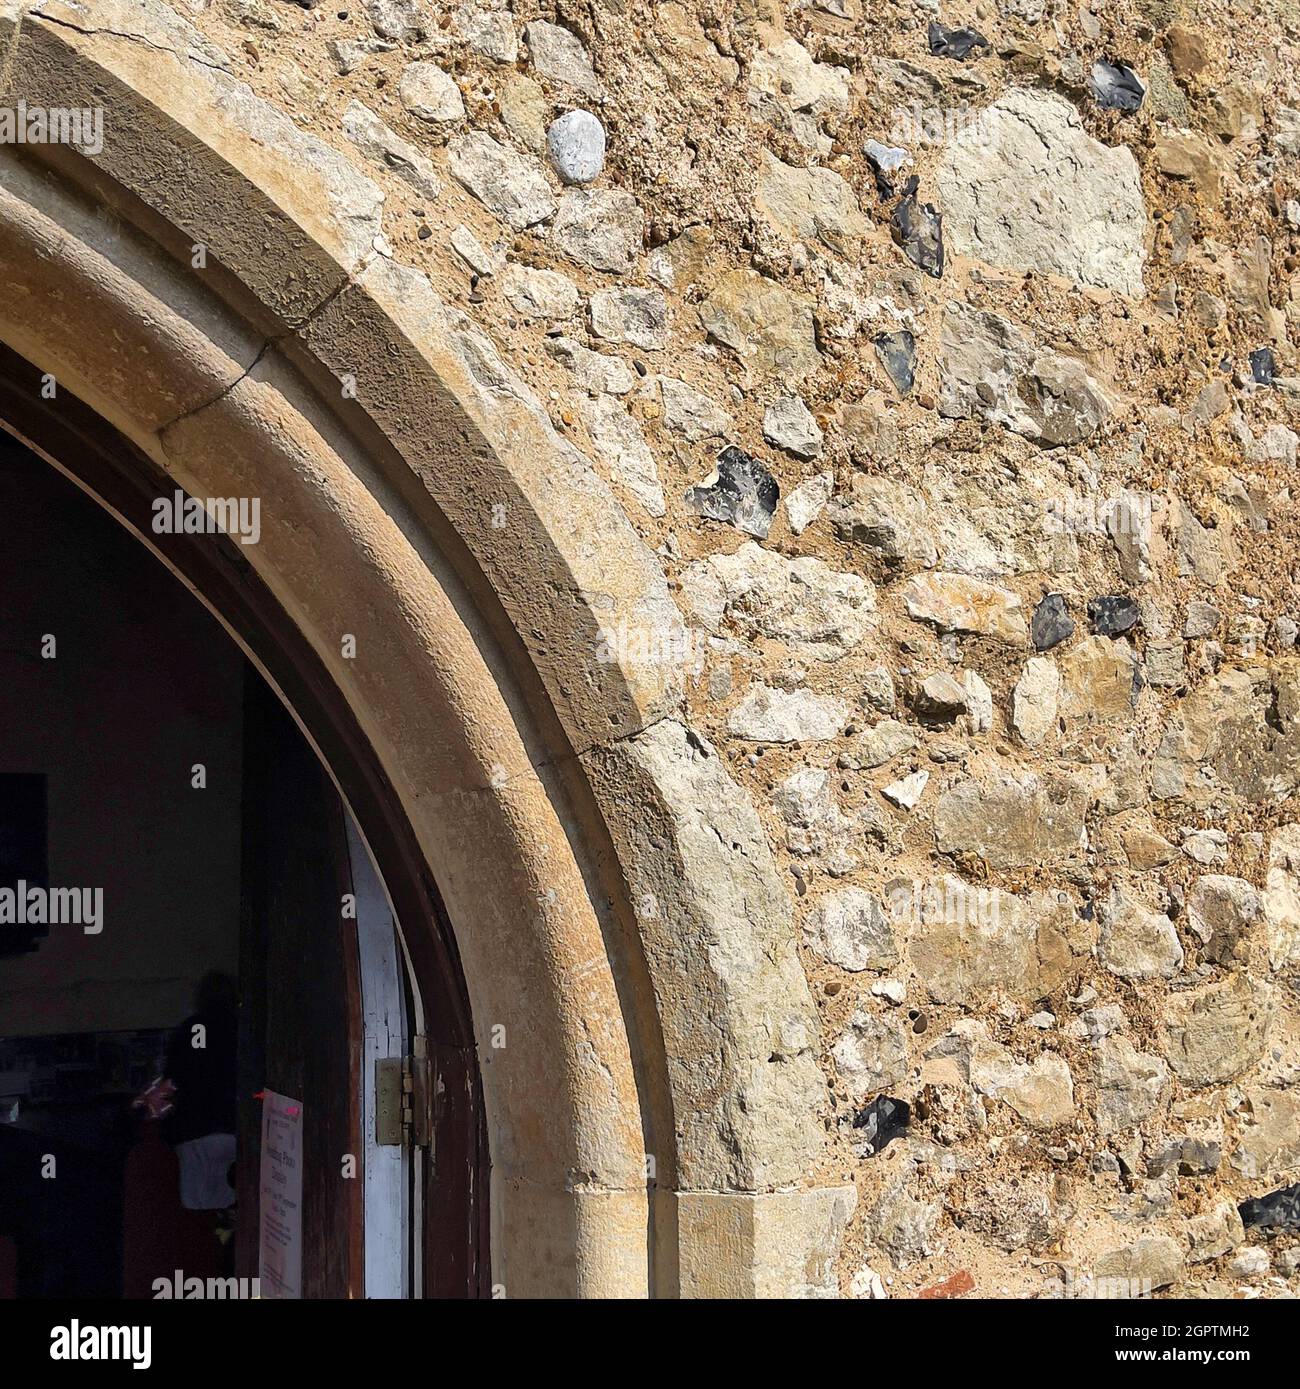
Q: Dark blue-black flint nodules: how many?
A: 11